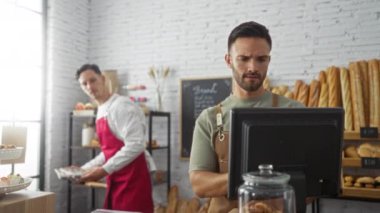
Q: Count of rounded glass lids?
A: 1